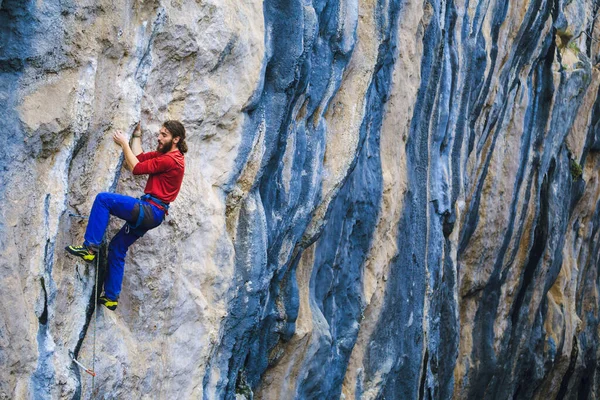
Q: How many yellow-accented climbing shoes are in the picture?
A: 2